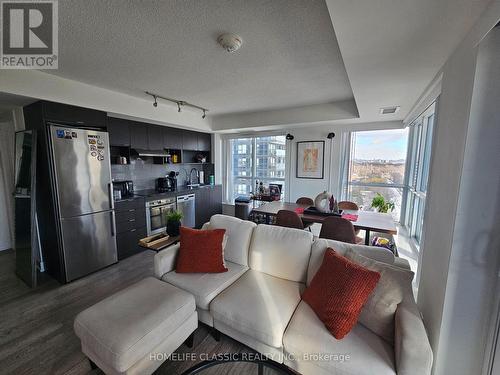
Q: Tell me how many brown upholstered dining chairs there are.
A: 4